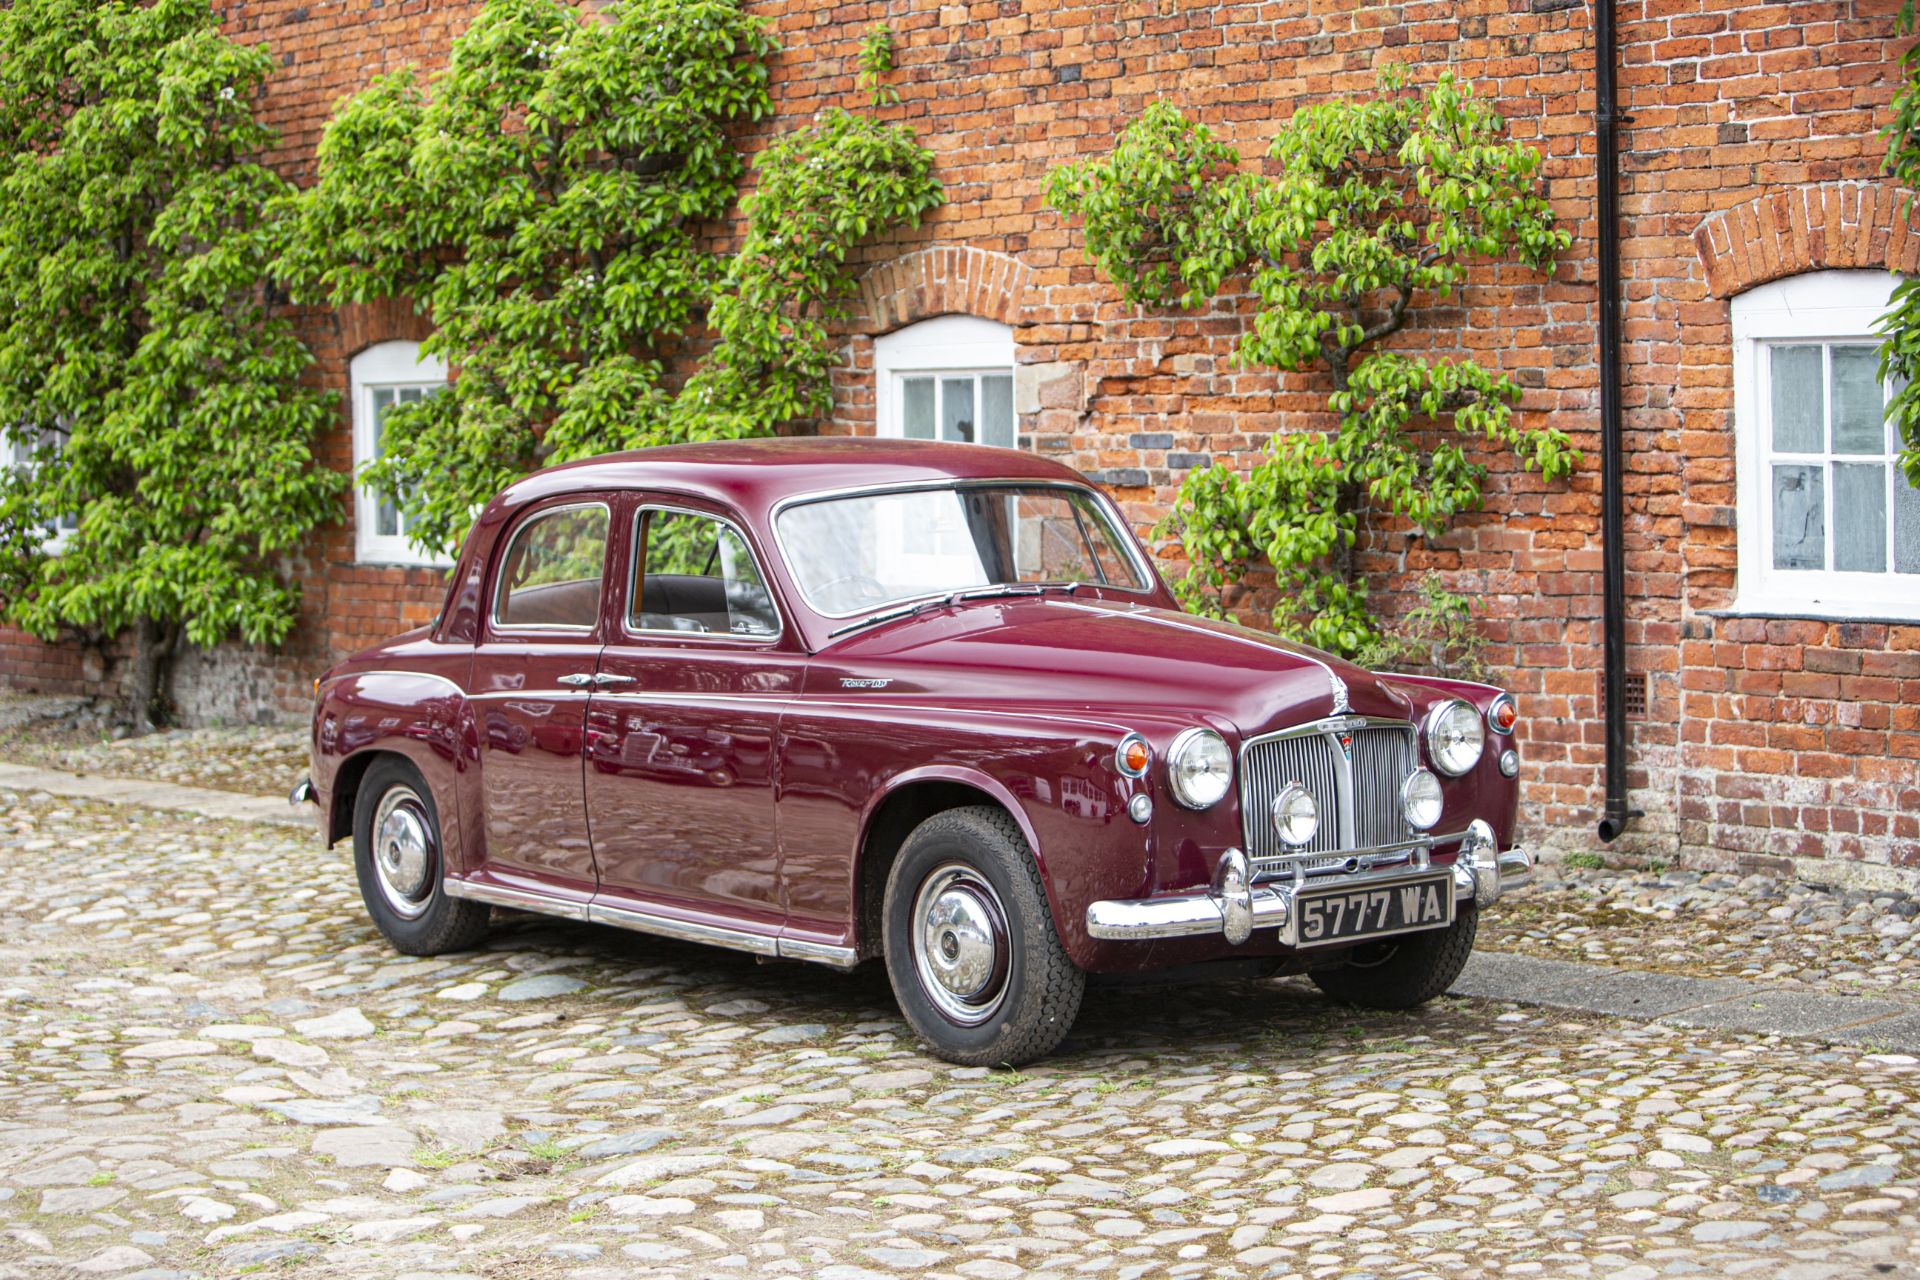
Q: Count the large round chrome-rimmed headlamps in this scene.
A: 2